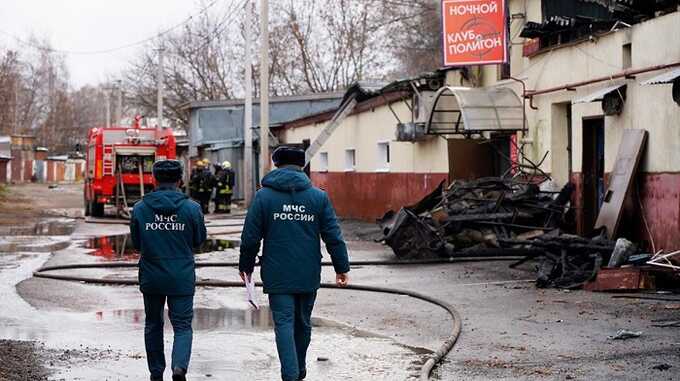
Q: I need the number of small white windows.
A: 3